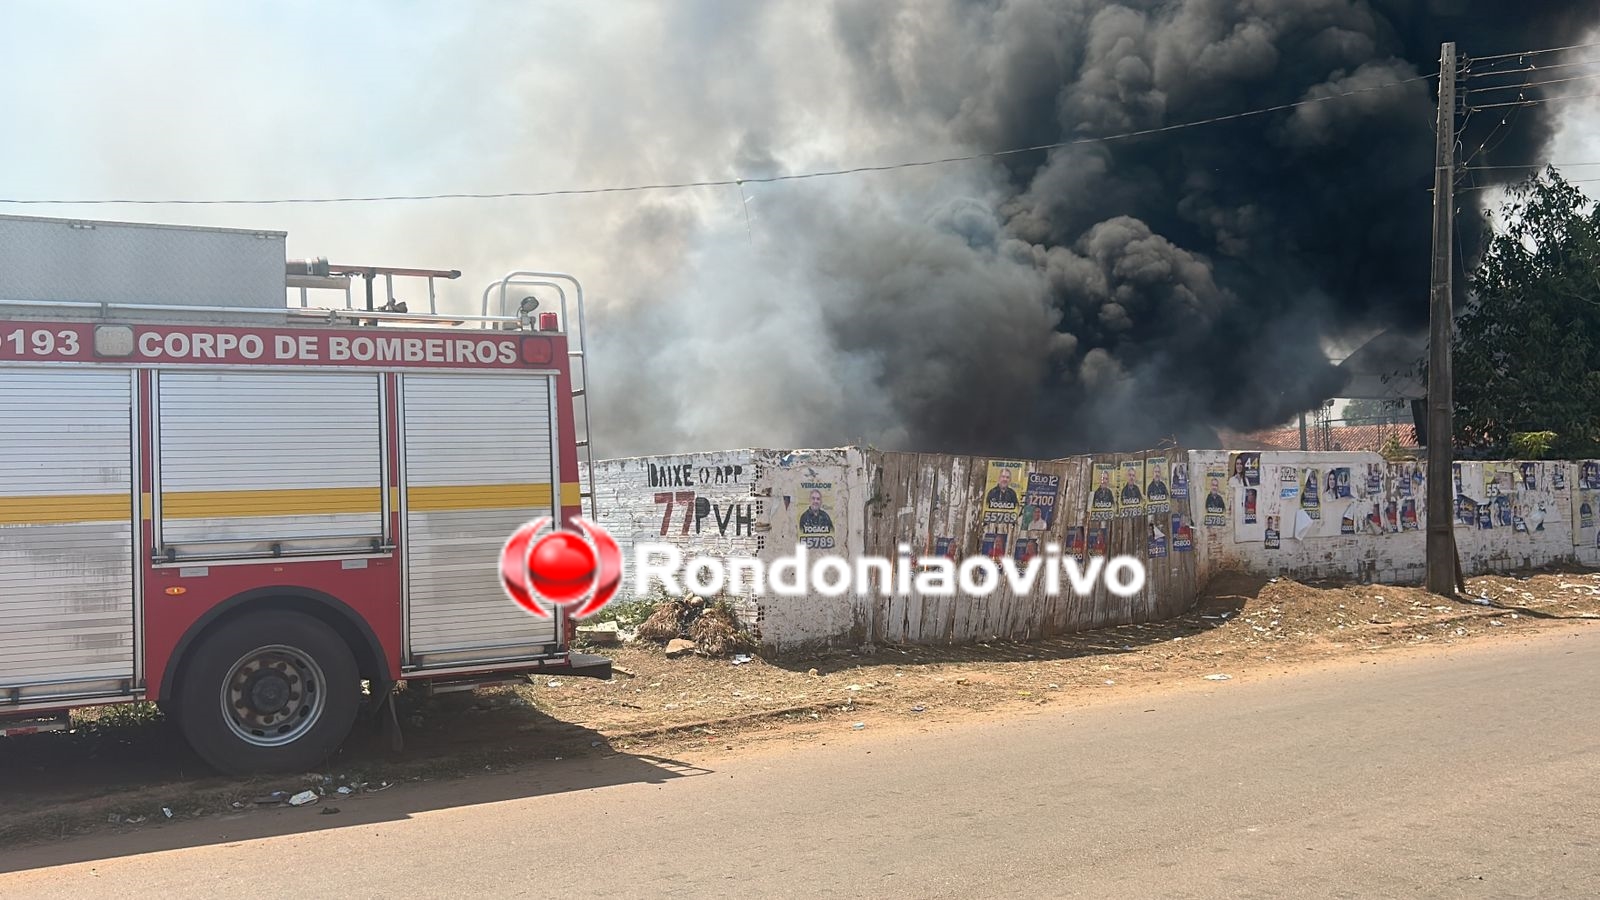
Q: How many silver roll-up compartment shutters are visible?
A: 3